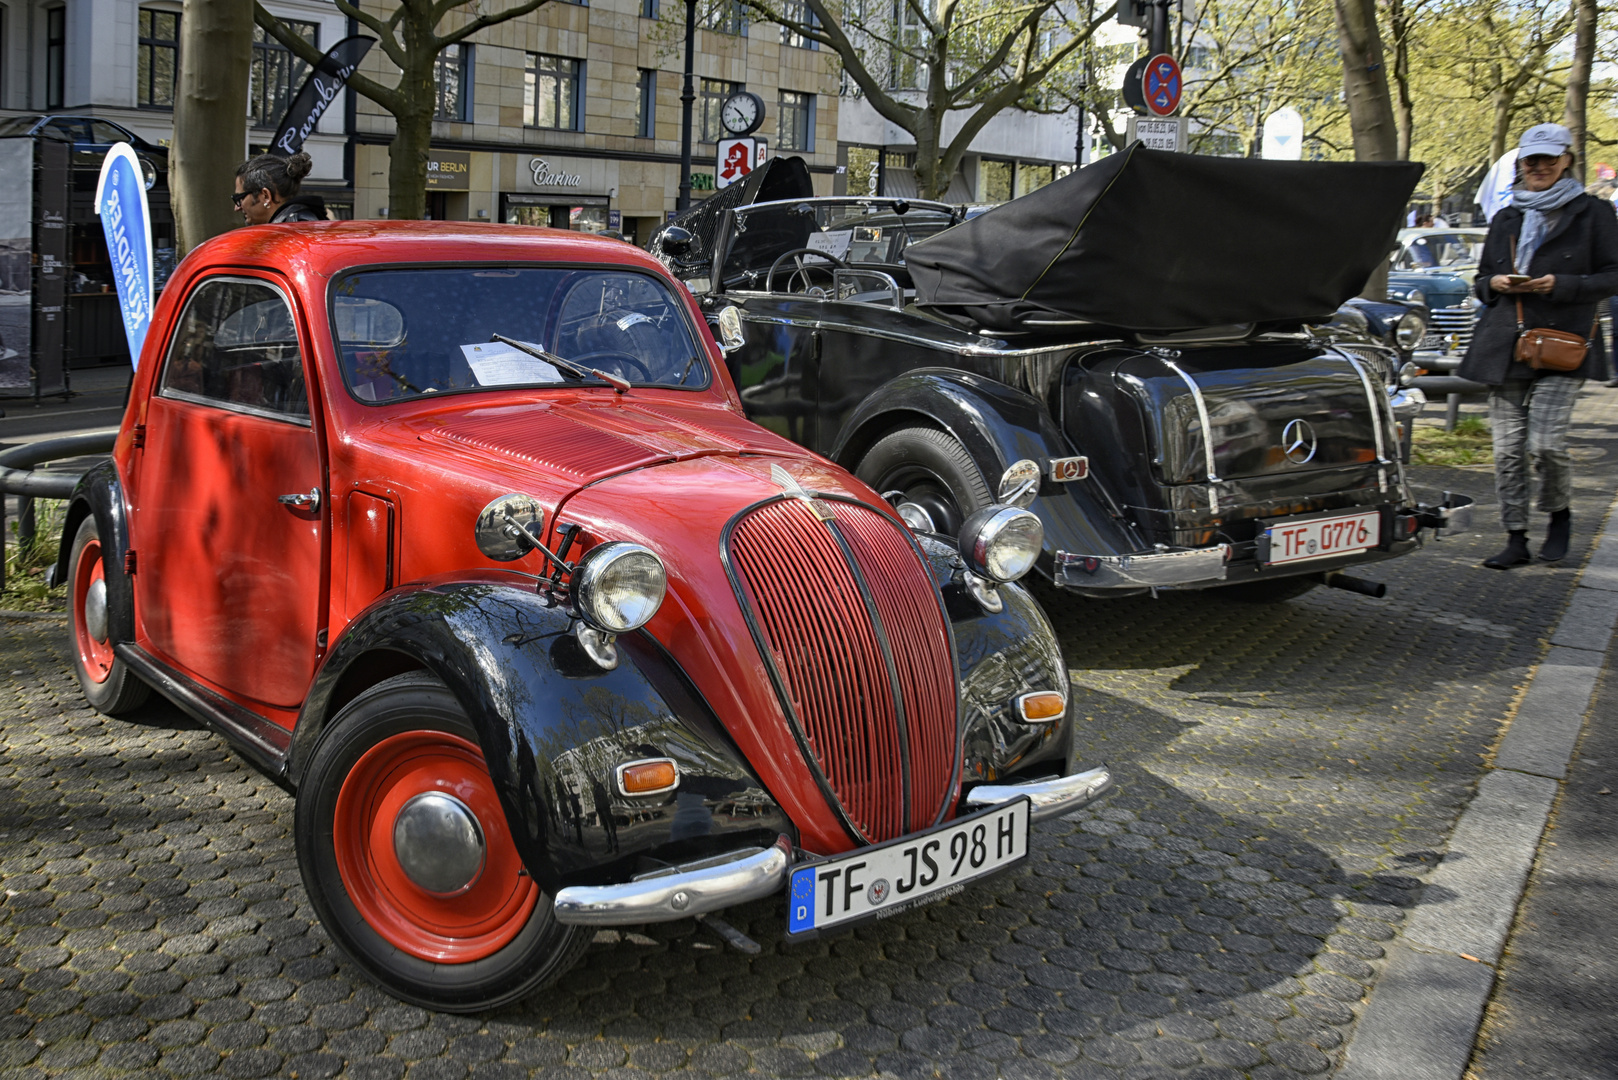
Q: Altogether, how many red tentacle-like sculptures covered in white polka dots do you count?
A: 0